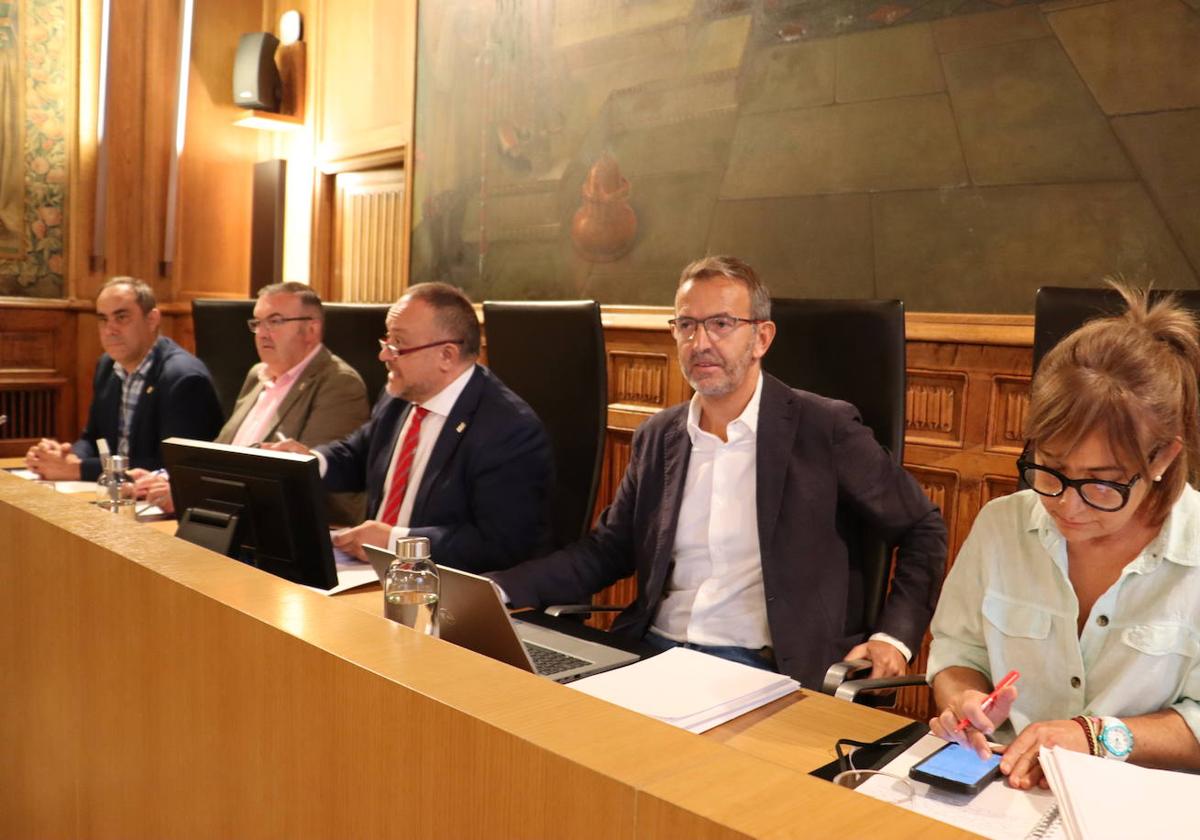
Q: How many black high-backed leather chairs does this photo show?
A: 5